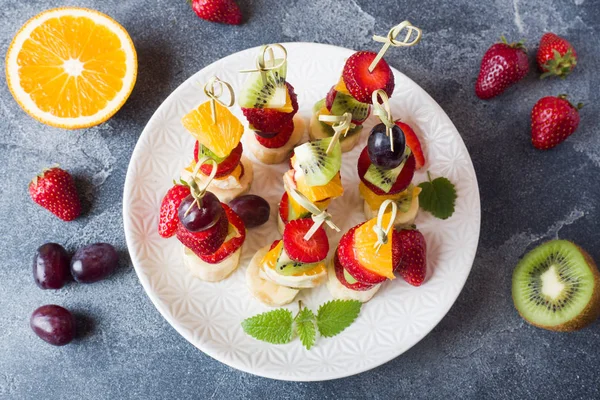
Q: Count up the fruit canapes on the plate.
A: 8